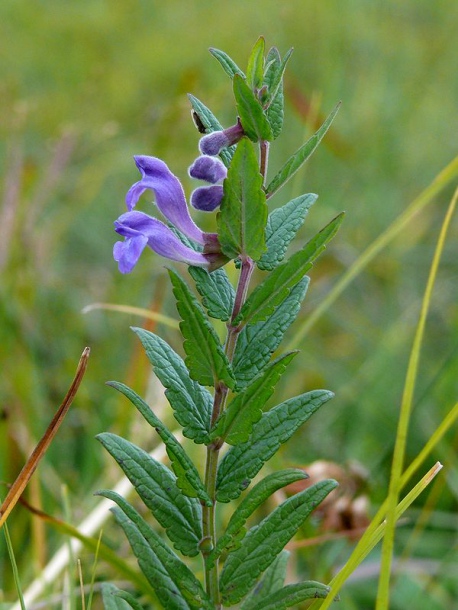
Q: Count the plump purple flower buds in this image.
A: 3